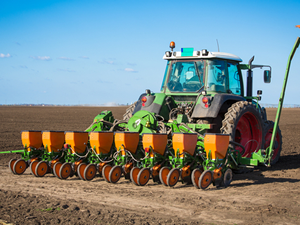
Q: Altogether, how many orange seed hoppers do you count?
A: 8